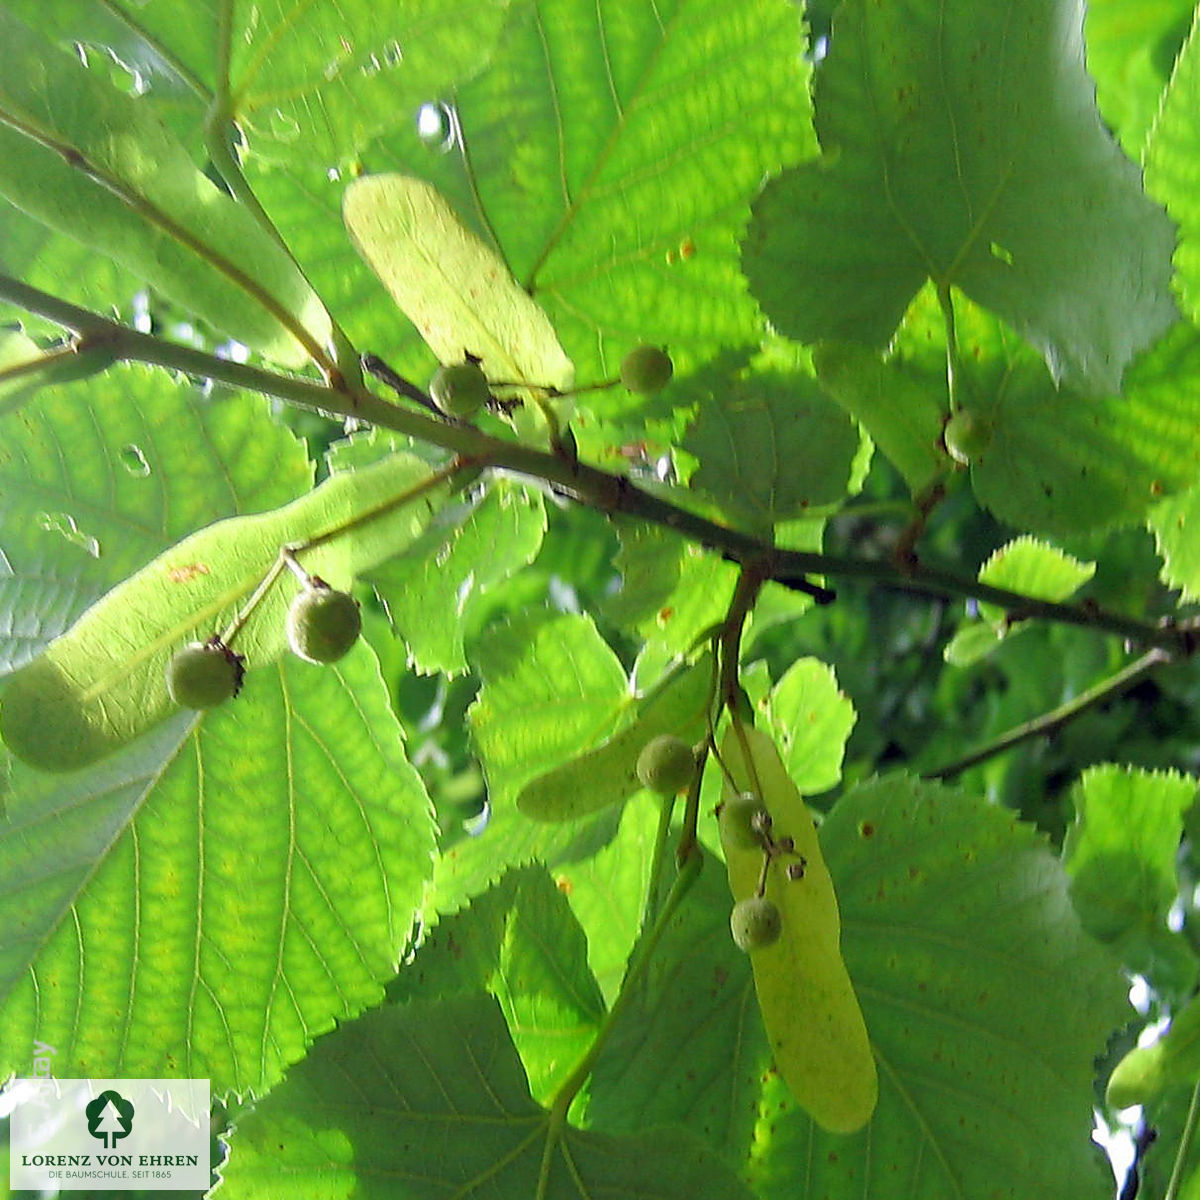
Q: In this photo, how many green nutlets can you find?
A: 8